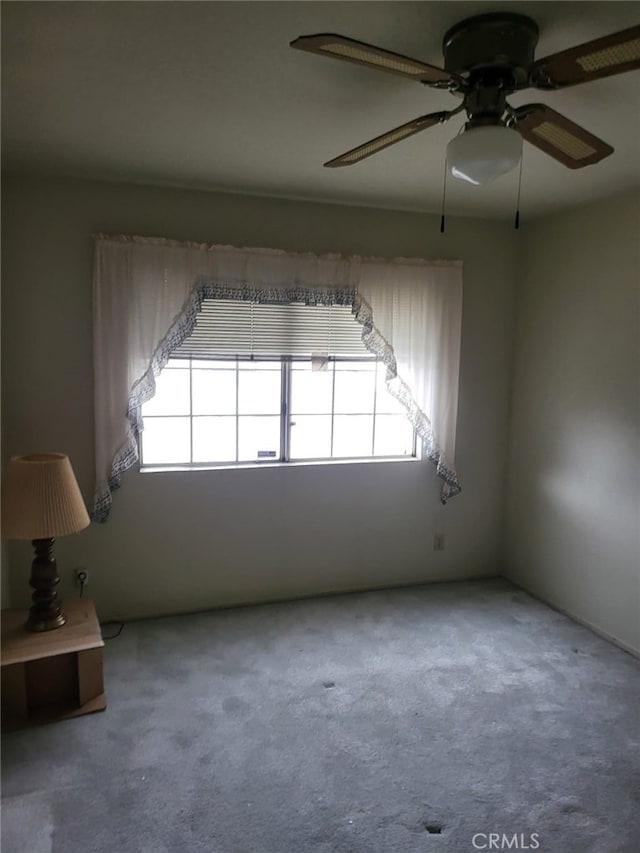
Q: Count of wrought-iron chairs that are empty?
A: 0